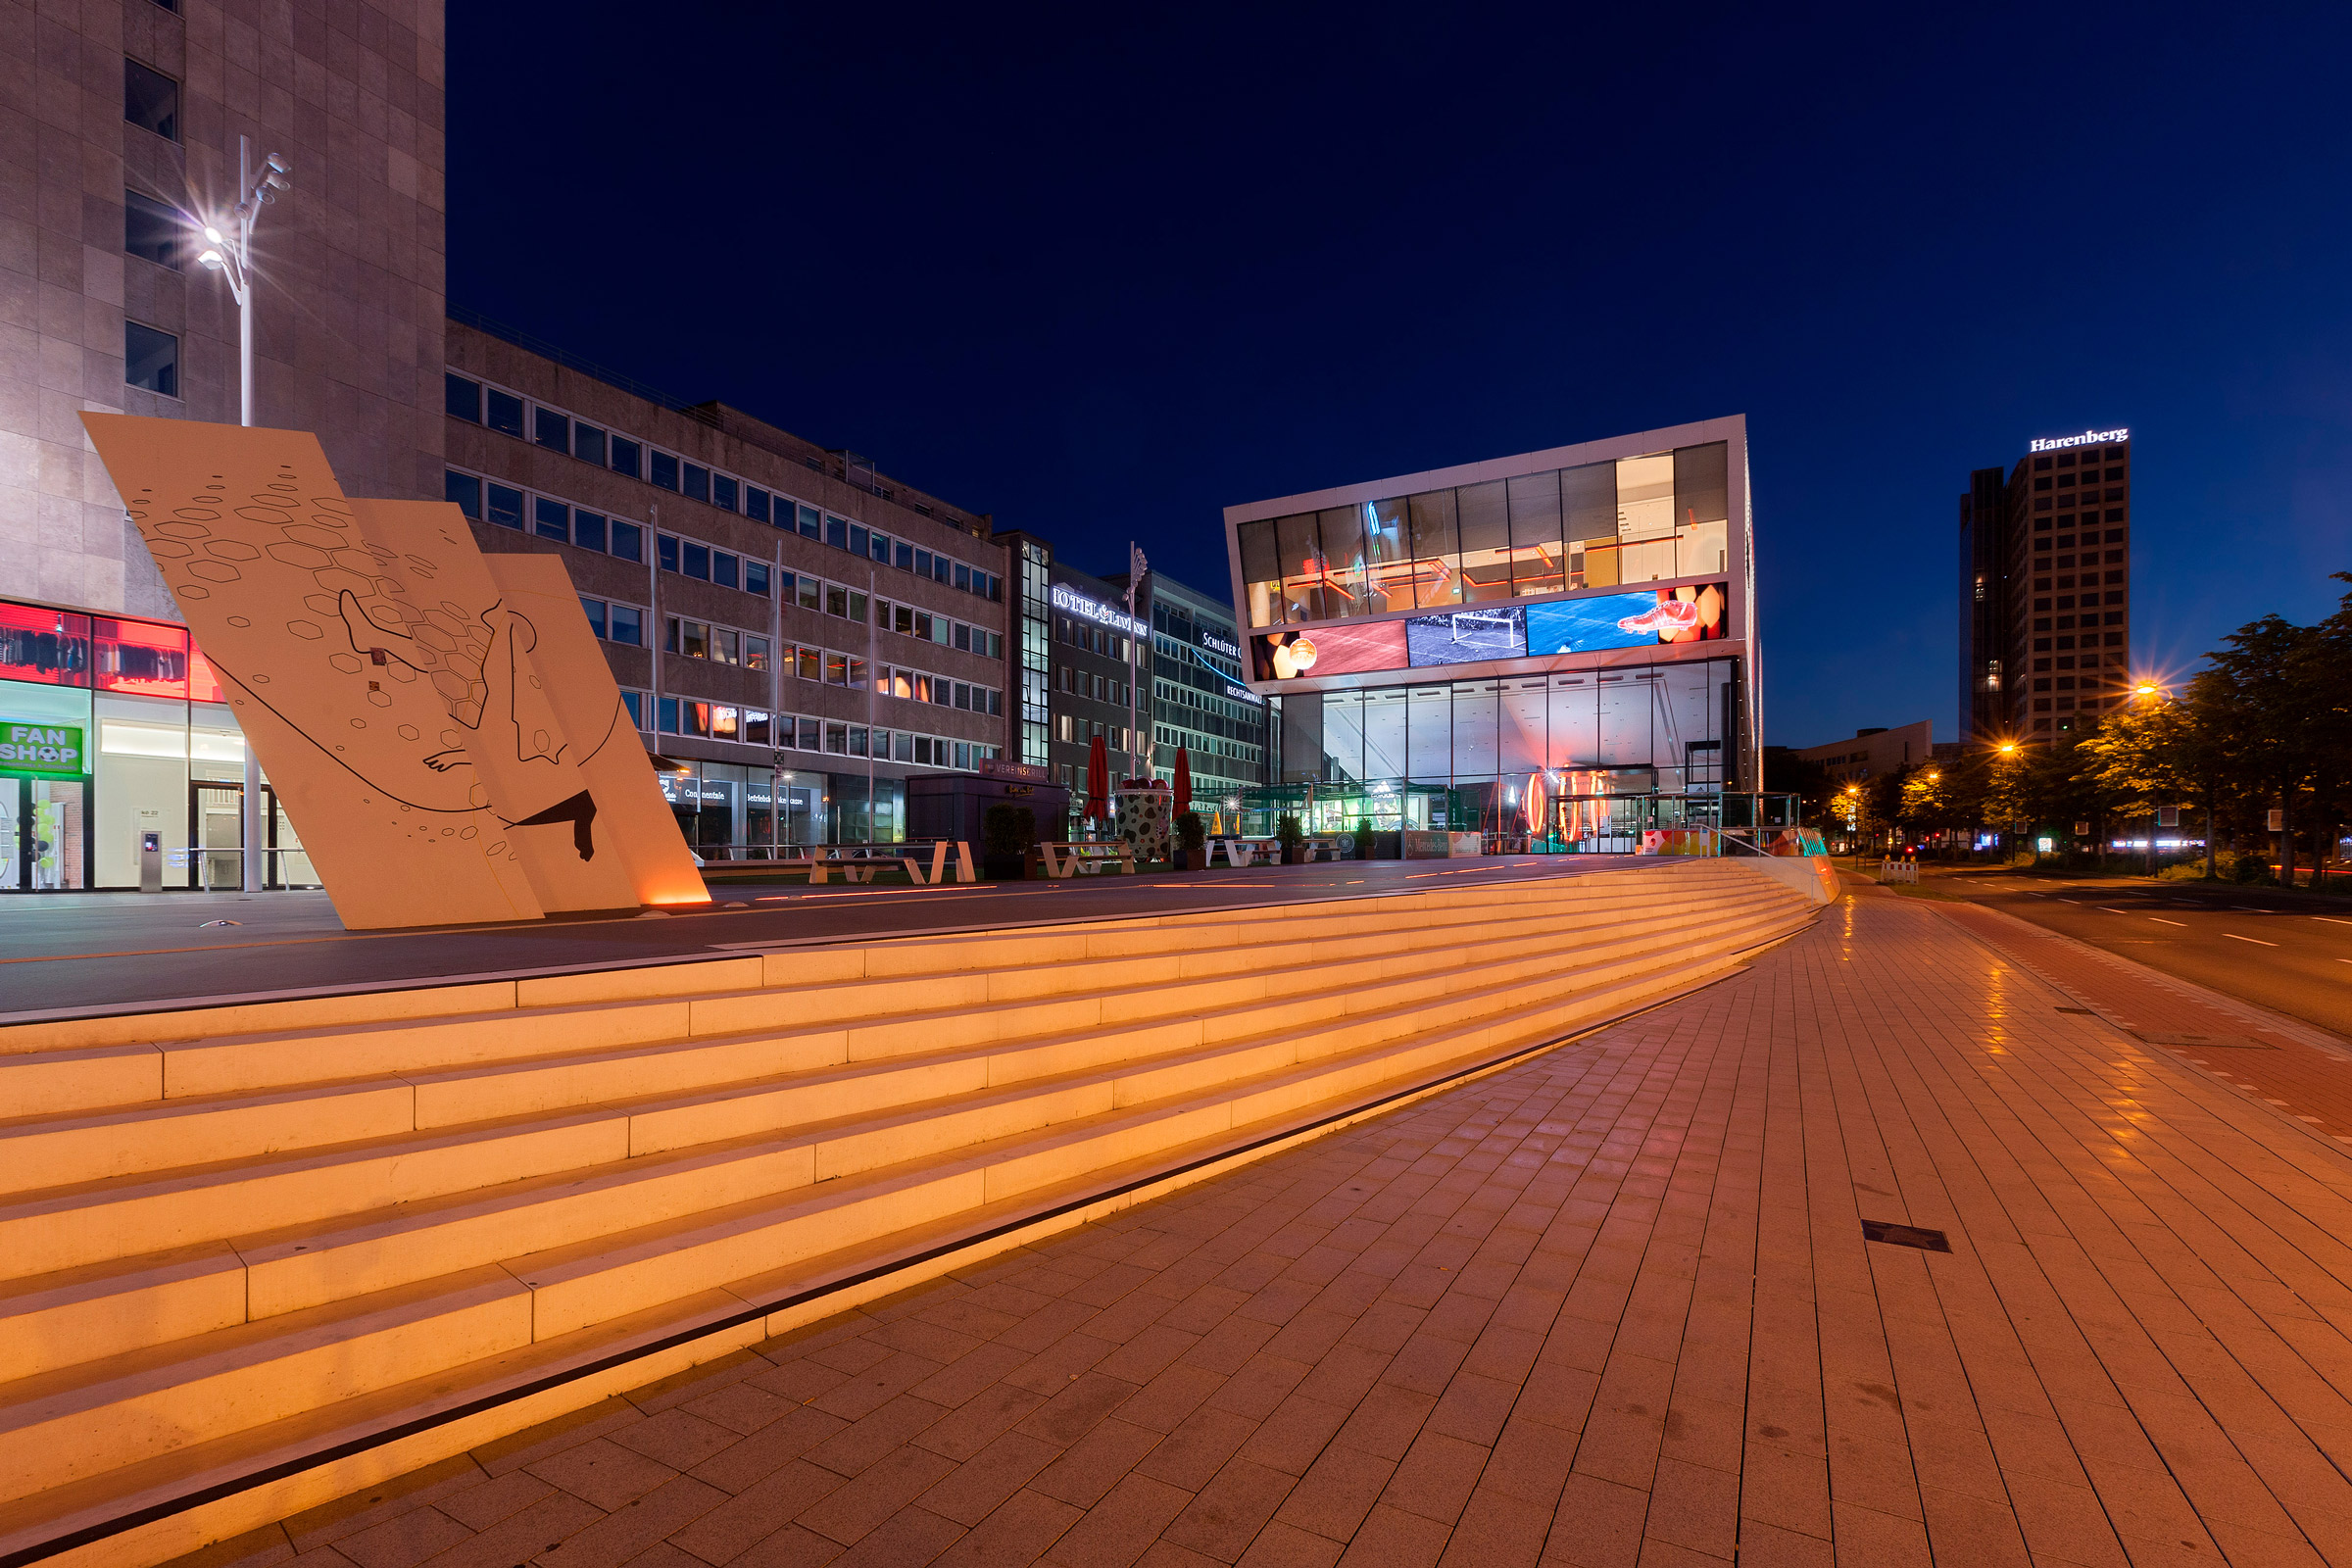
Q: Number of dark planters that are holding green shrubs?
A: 4